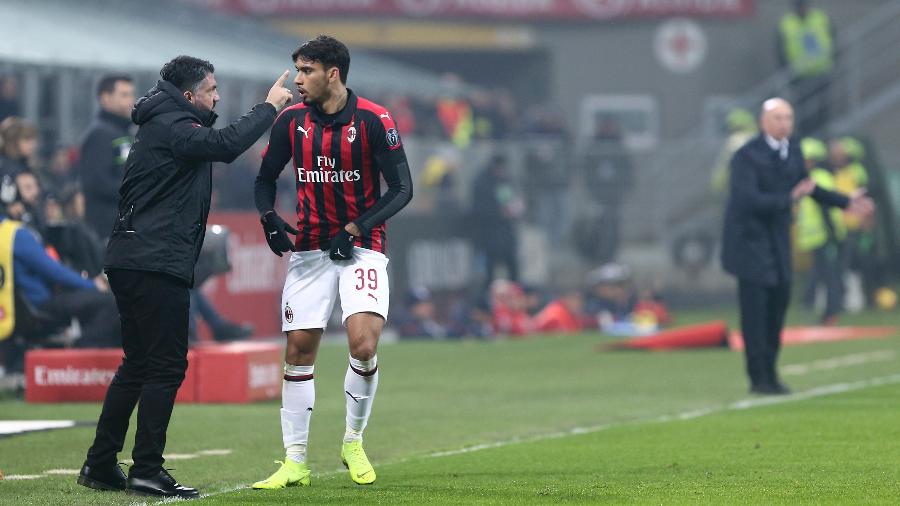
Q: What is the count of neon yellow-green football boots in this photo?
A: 2